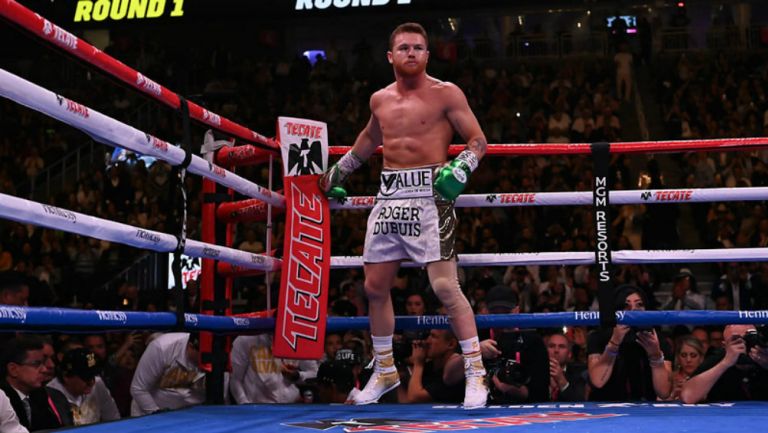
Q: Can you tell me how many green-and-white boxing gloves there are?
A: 2